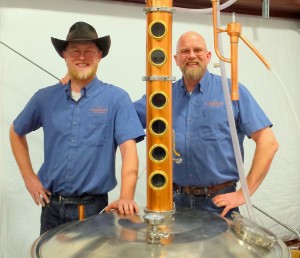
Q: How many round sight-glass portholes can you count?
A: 6